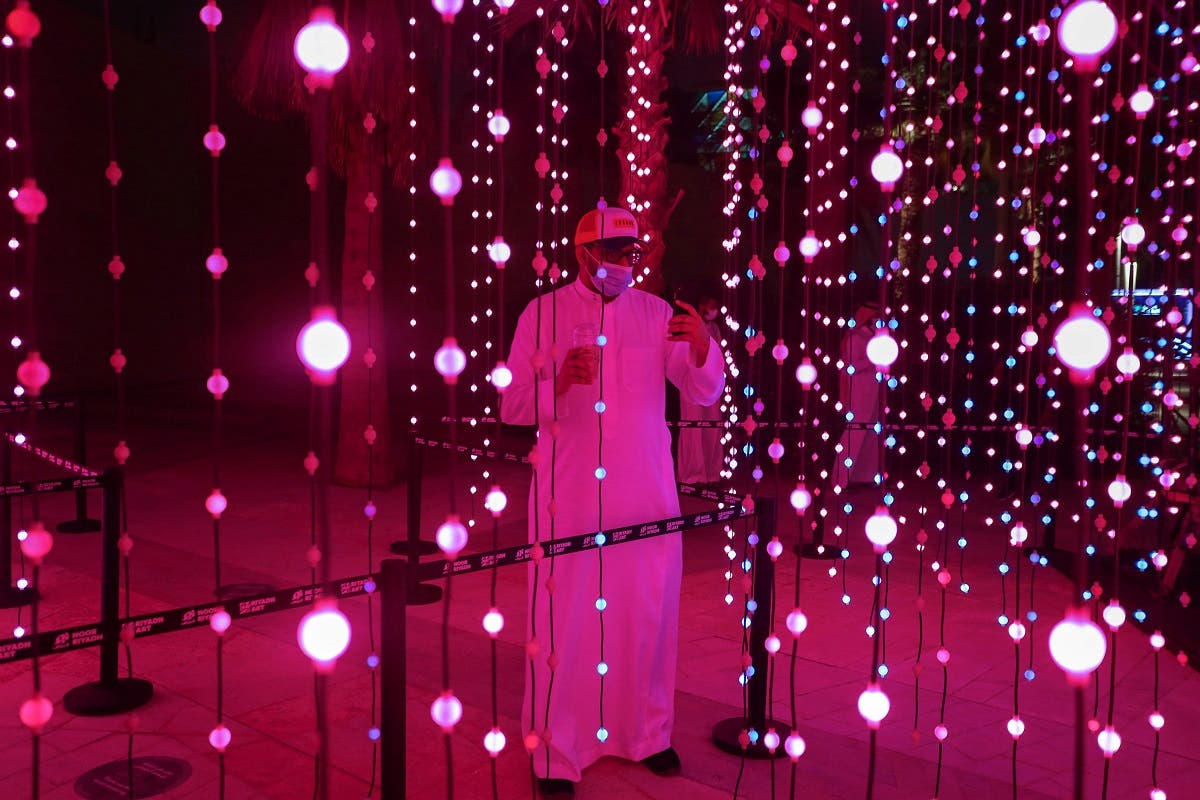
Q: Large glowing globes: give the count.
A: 6